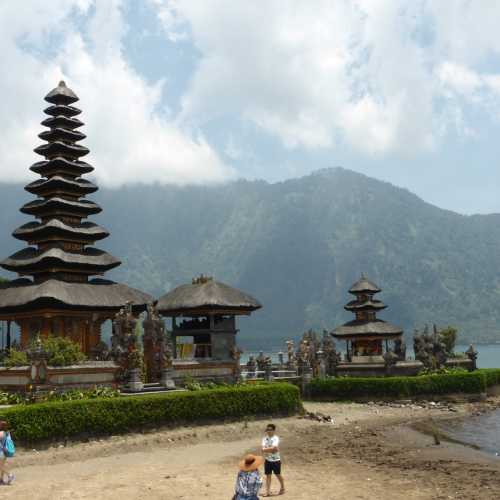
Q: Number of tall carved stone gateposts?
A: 2